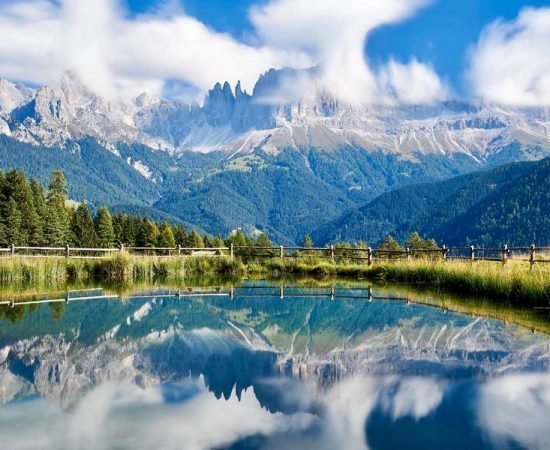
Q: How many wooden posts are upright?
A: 13